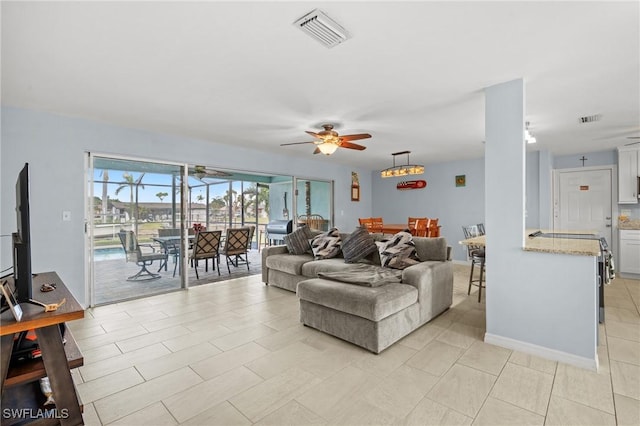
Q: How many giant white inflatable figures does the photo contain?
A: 0